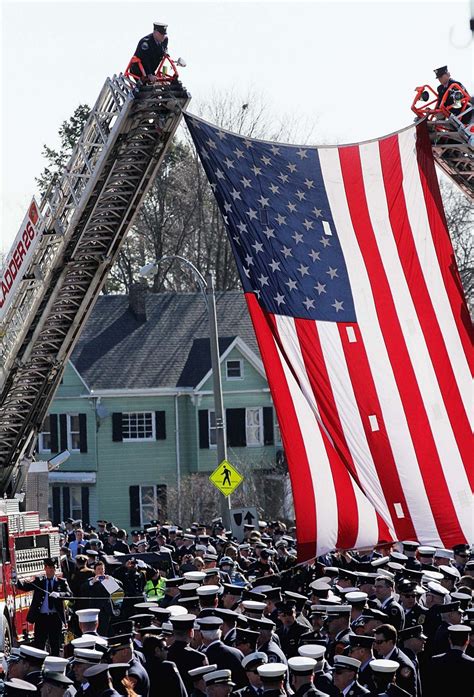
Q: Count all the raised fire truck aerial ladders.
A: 2